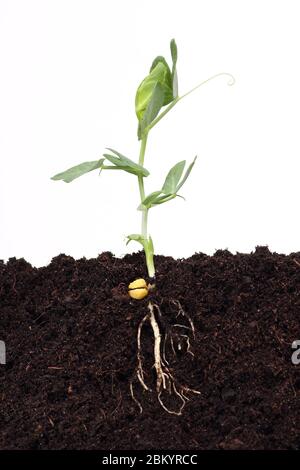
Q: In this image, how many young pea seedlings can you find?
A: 1